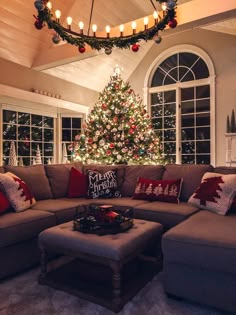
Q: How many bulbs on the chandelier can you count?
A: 11